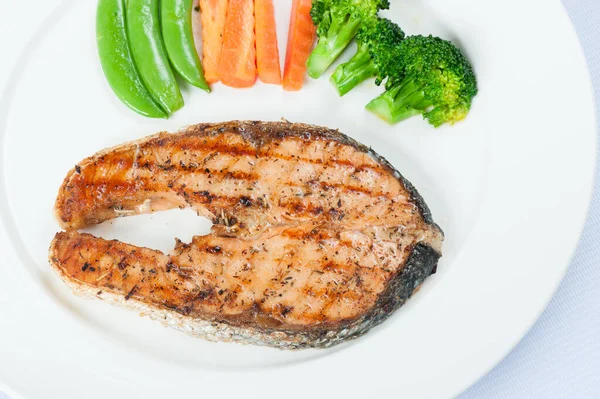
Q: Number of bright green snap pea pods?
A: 3